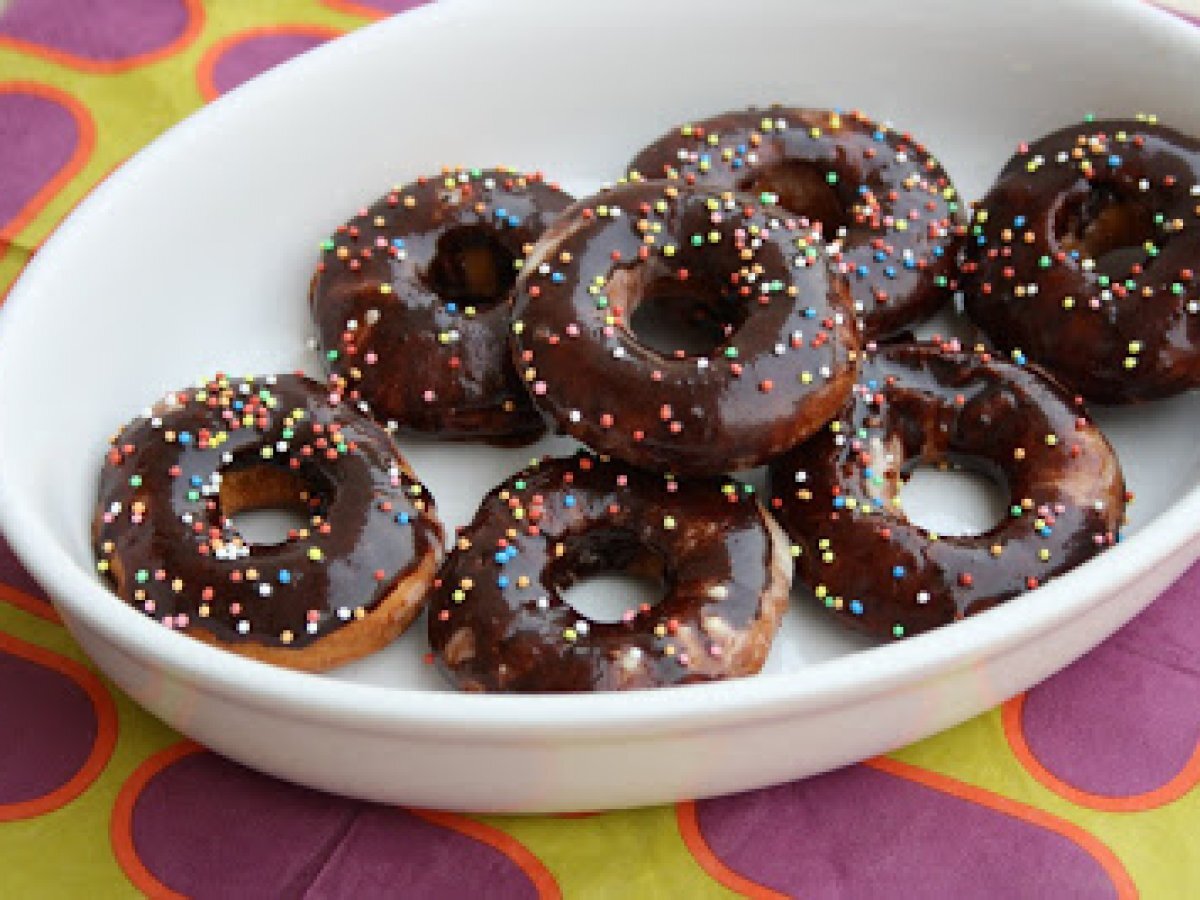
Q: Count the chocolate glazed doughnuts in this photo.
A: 7